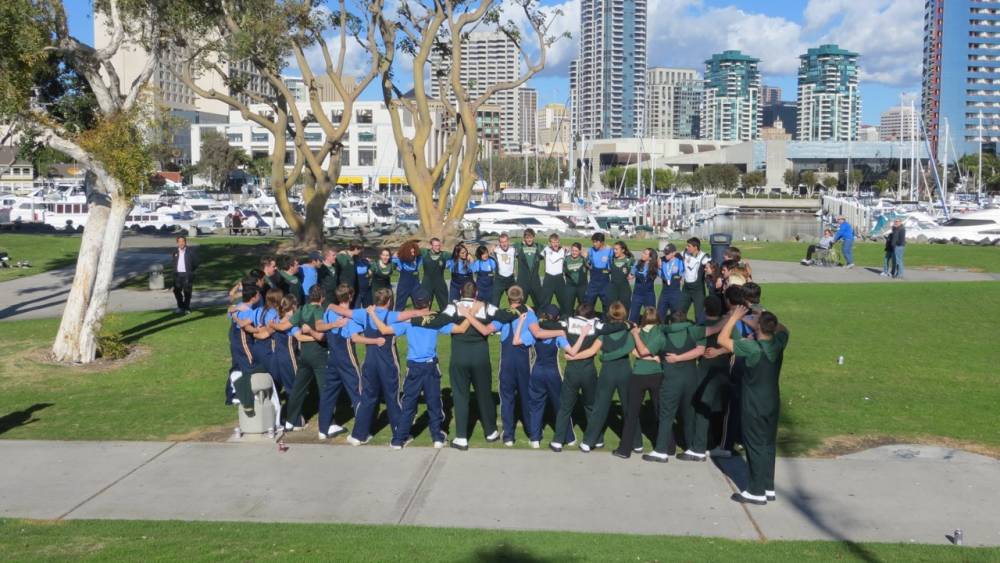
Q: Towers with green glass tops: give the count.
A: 2